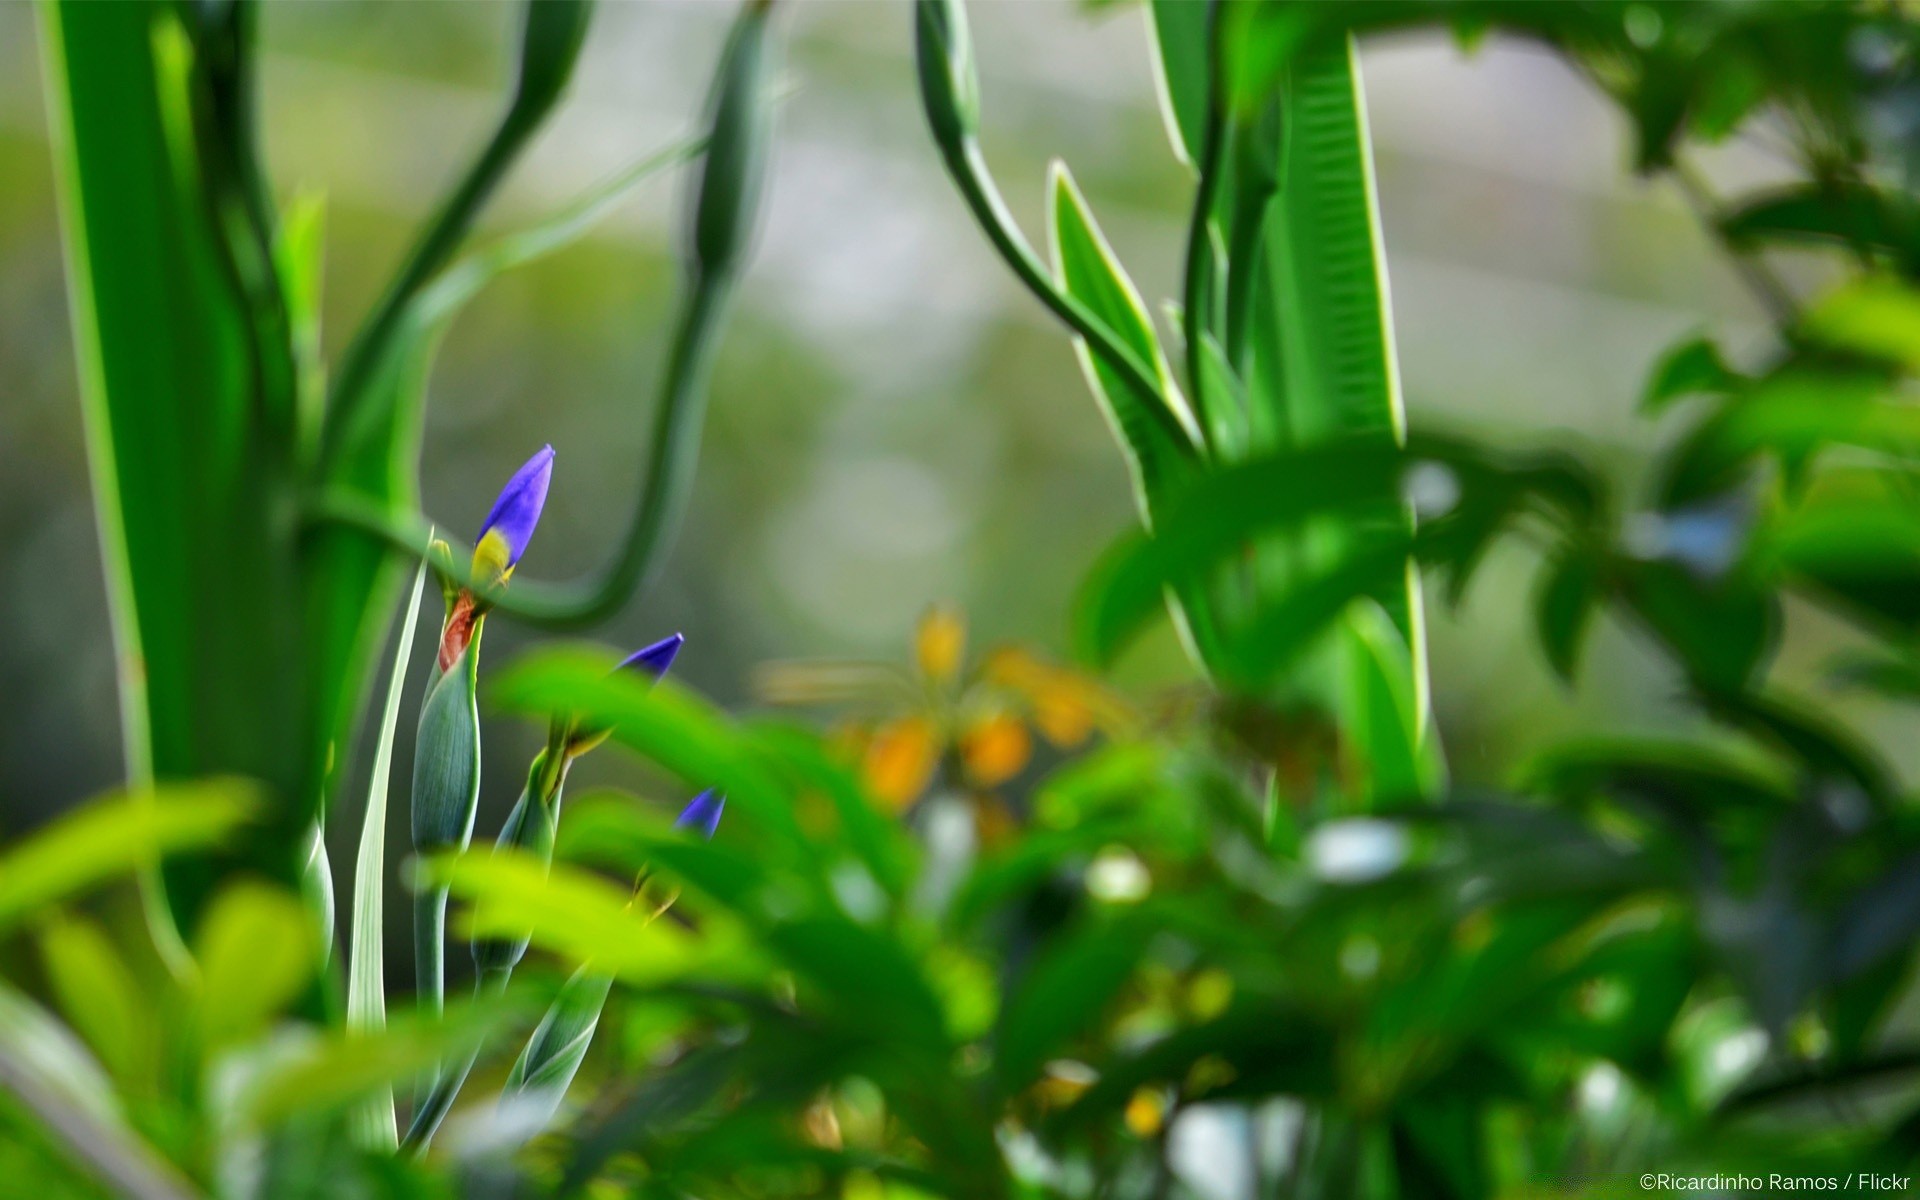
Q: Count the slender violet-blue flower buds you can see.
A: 3